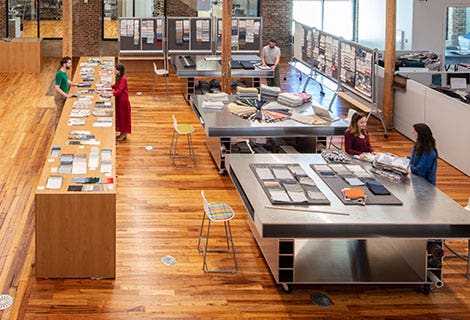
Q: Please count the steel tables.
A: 3